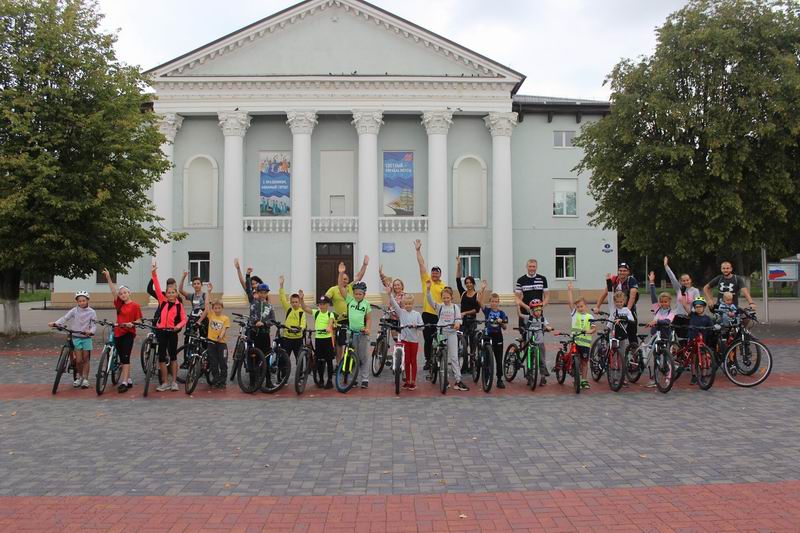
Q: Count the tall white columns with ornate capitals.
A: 6